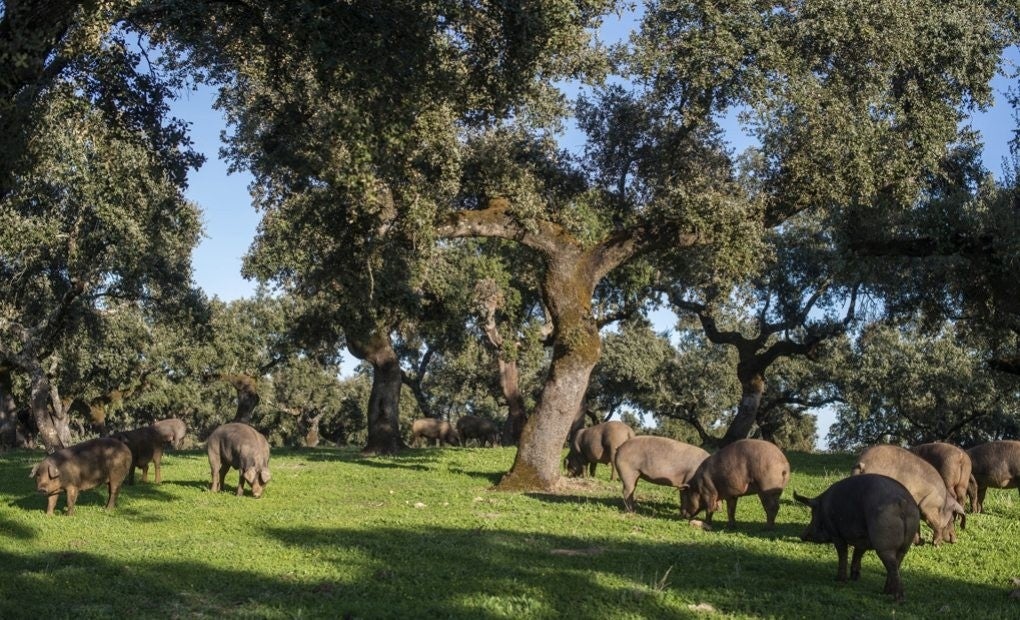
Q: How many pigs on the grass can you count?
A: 12